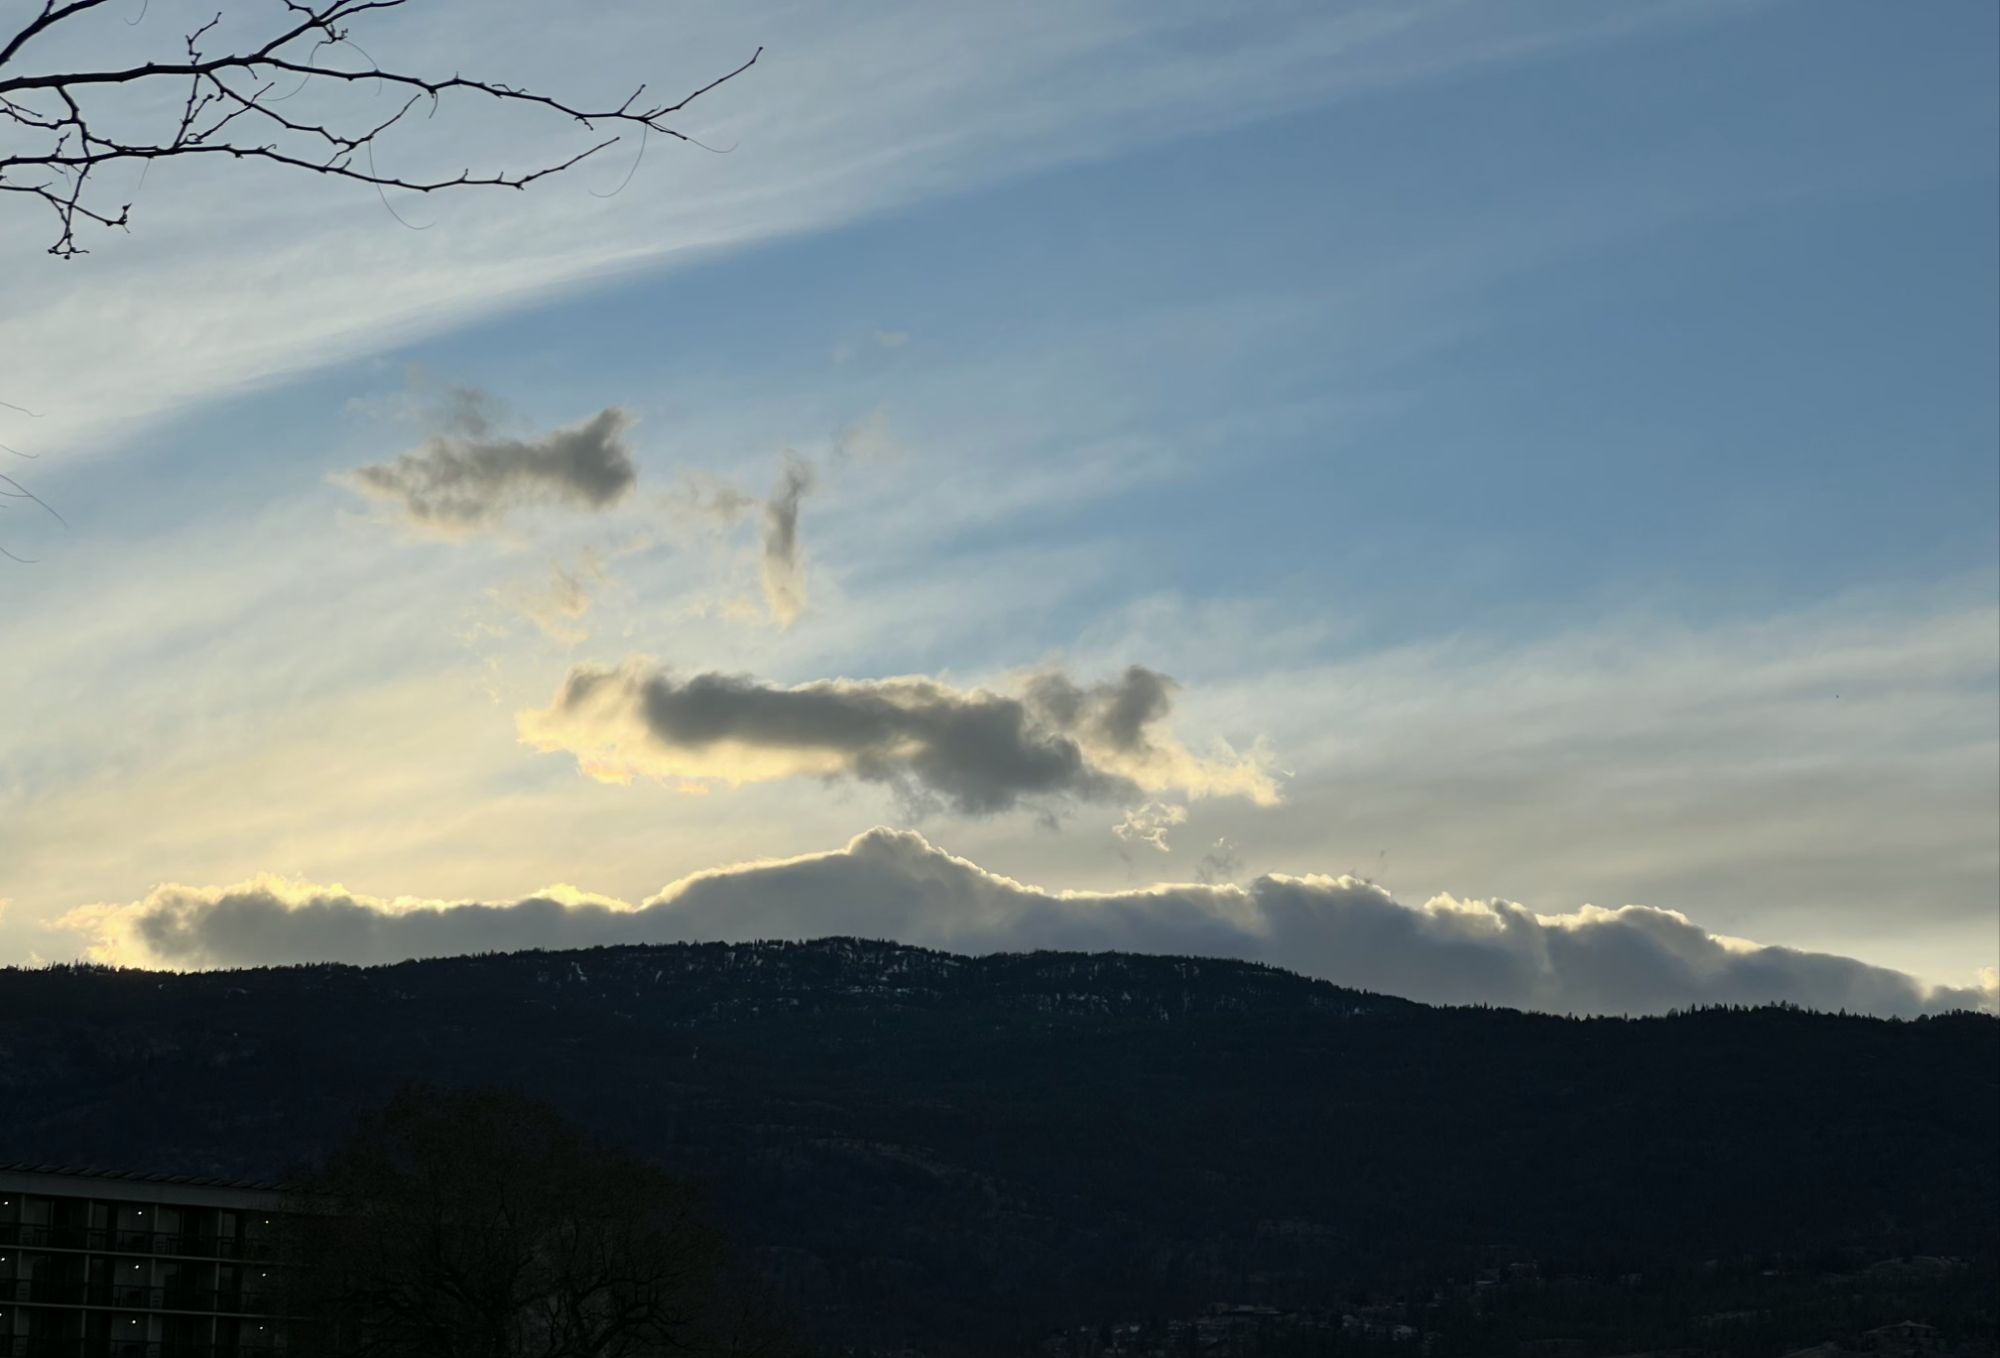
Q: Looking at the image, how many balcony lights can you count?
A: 9